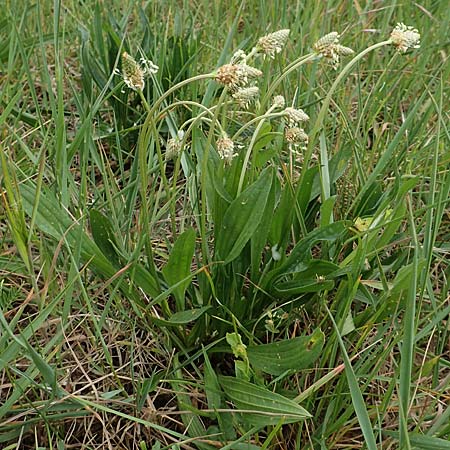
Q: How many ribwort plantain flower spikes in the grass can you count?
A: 12